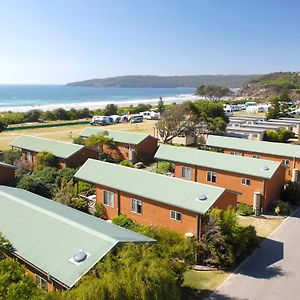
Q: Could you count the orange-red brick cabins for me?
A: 7